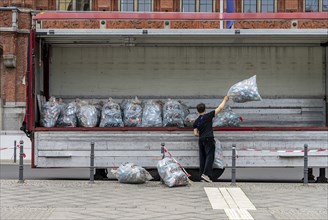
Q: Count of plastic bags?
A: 13